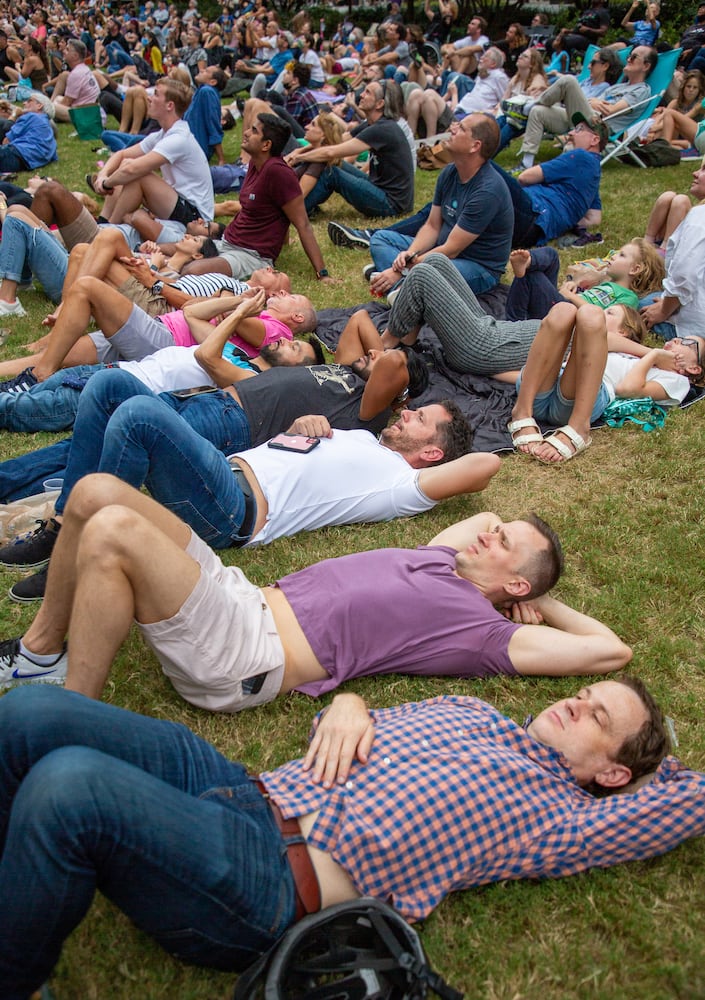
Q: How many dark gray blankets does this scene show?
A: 1